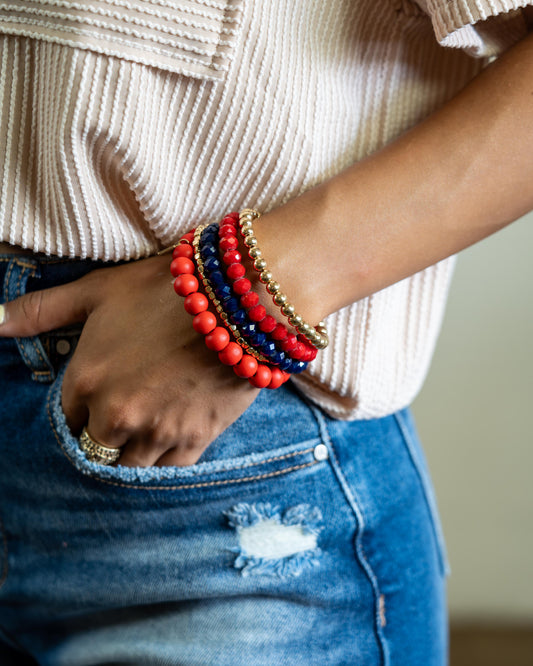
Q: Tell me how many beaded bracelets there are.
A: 5